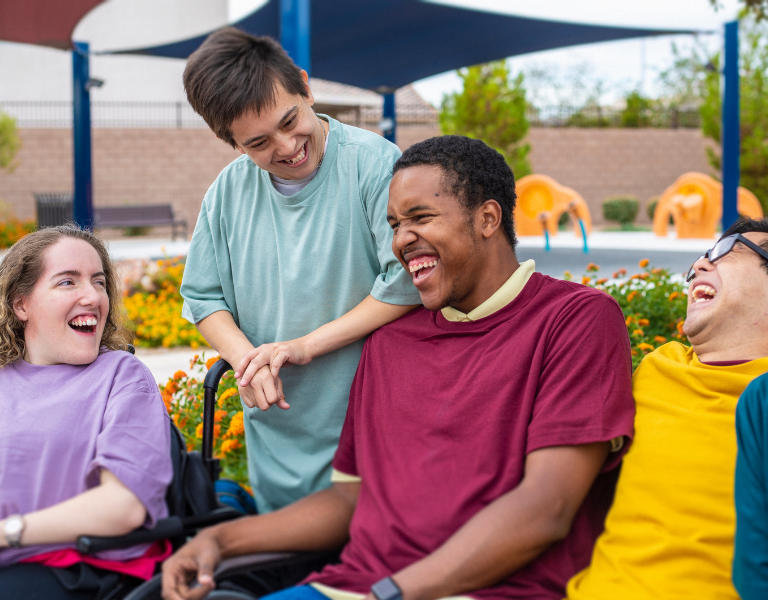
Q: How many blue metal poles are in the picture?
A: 4